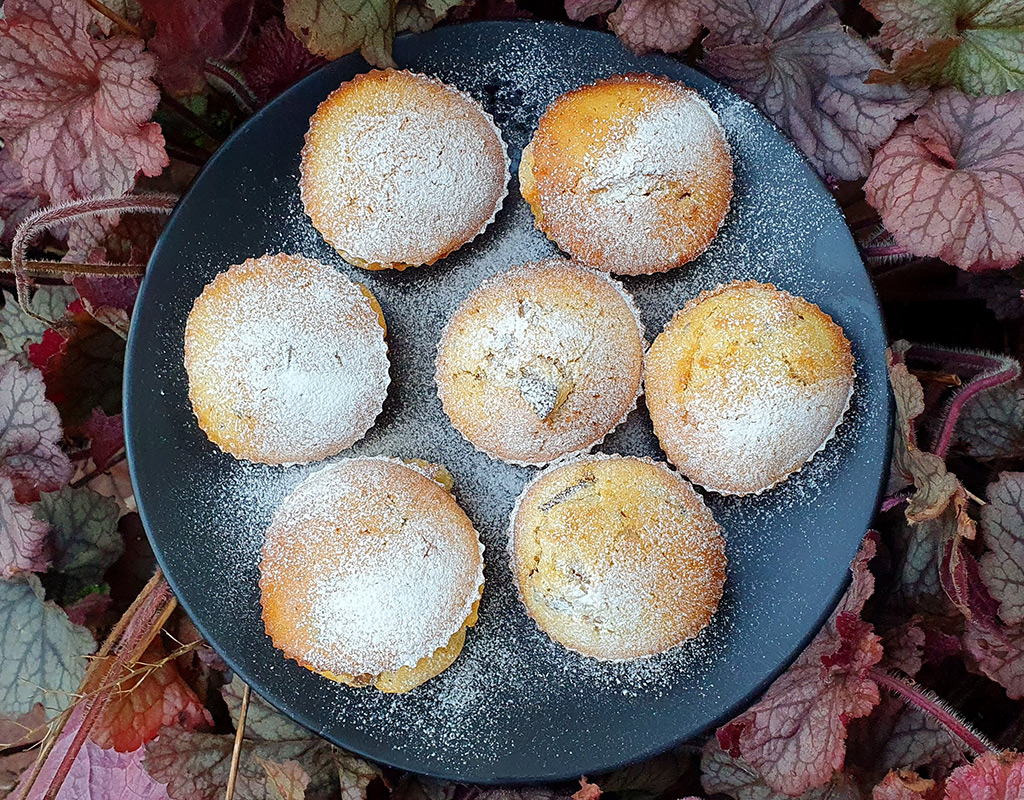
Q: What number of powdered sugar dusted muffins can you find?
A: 7